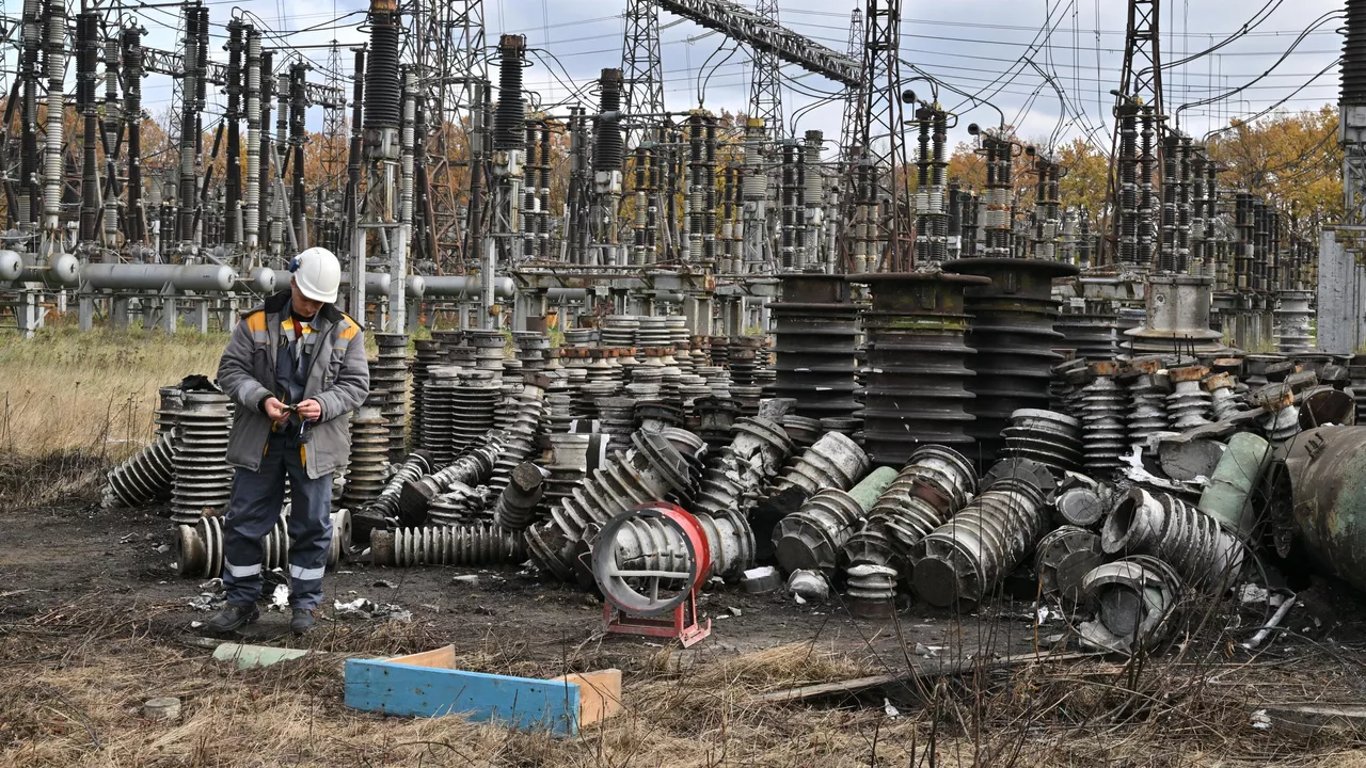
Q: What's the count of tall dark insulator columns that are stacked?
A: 3